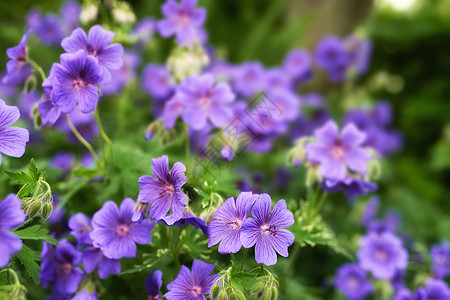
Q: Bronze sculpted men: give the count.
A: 0